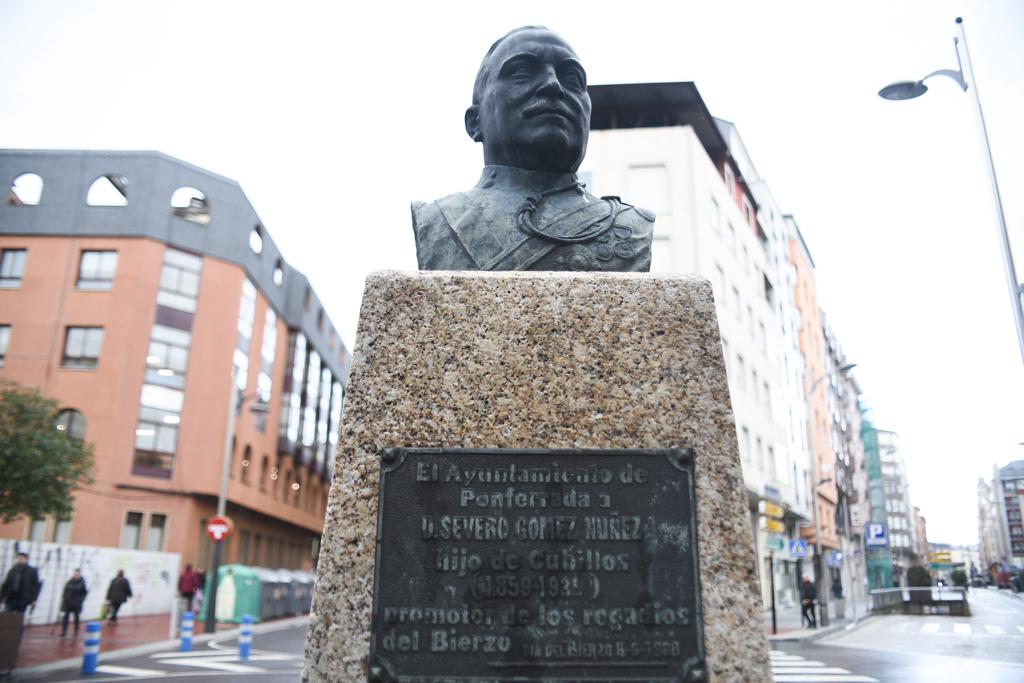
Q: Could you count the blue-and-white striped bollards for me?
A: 3